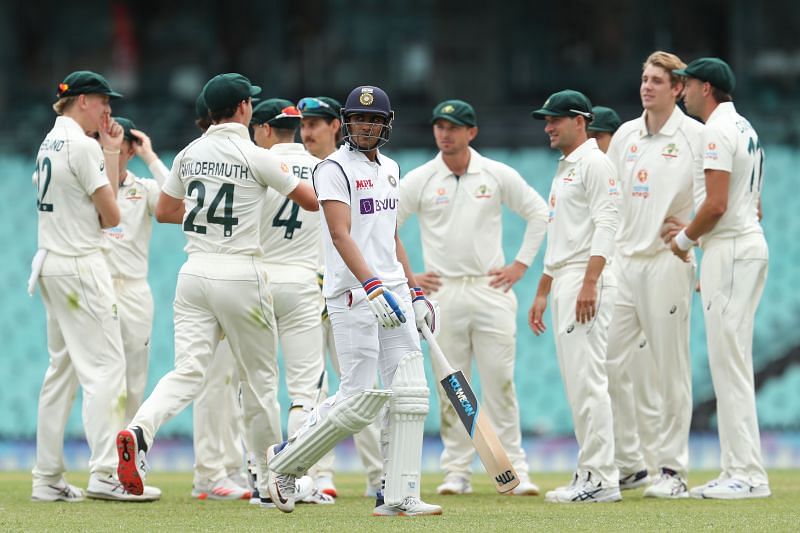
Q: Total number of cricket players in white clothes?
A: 12